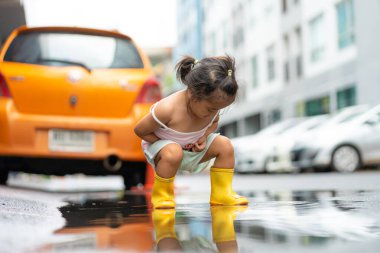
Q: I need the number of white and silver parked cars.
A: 4